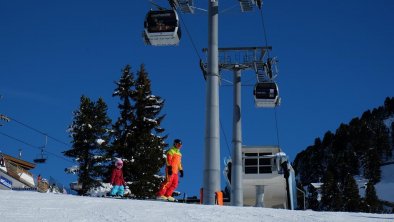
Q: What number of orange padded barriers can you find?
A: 2